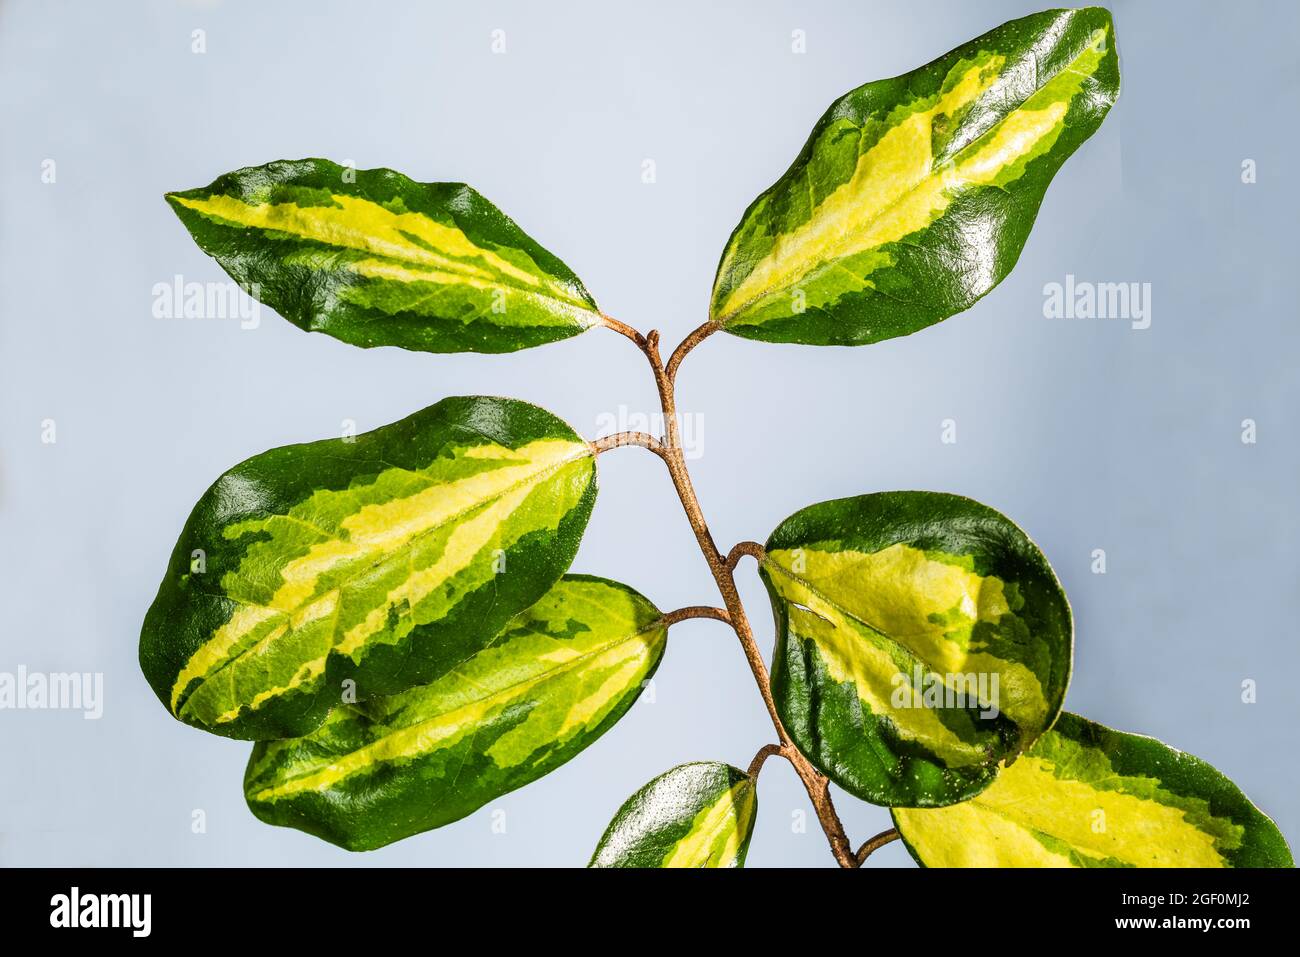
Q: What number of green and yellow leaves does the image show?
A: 7